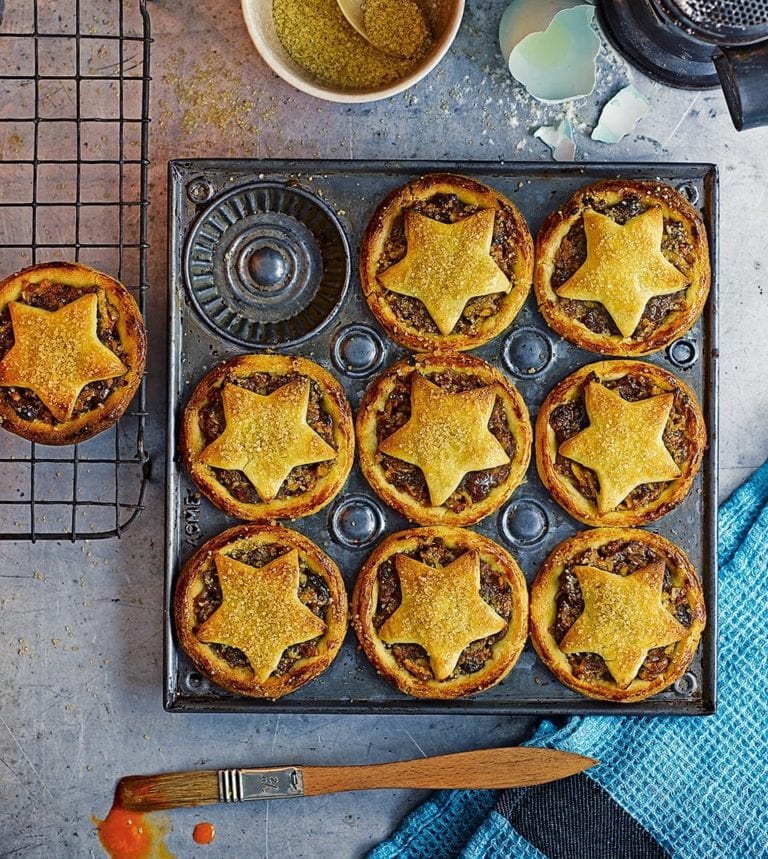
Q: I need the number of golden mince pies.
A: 9